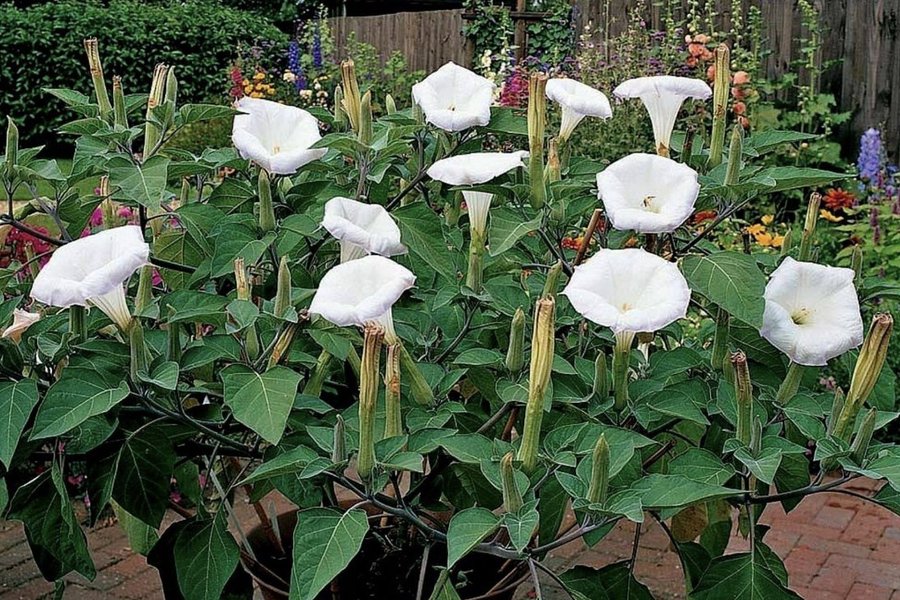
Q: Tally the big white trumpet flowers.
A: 11